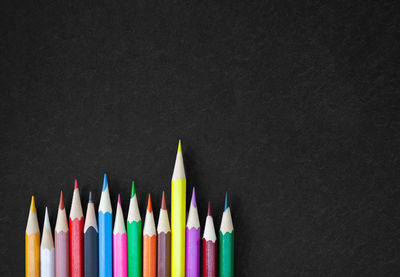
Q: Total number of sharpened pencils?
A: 14